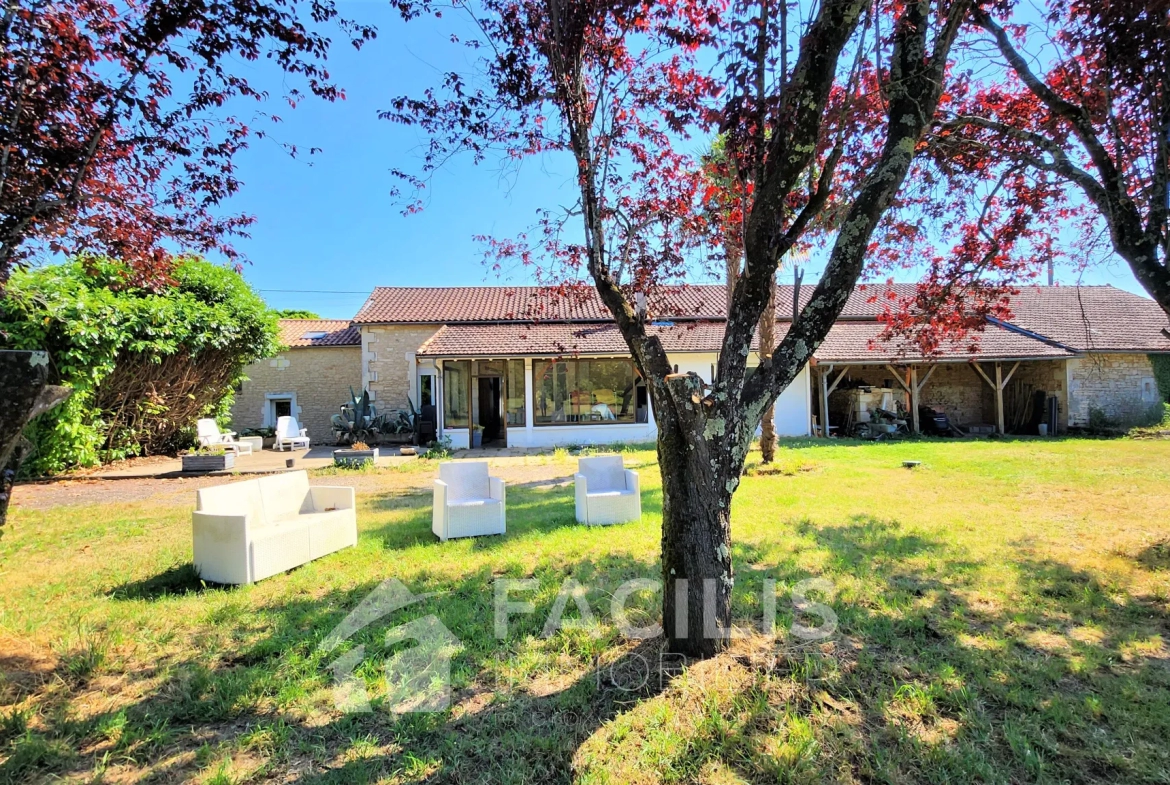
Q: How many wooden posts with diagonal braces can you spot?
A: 3